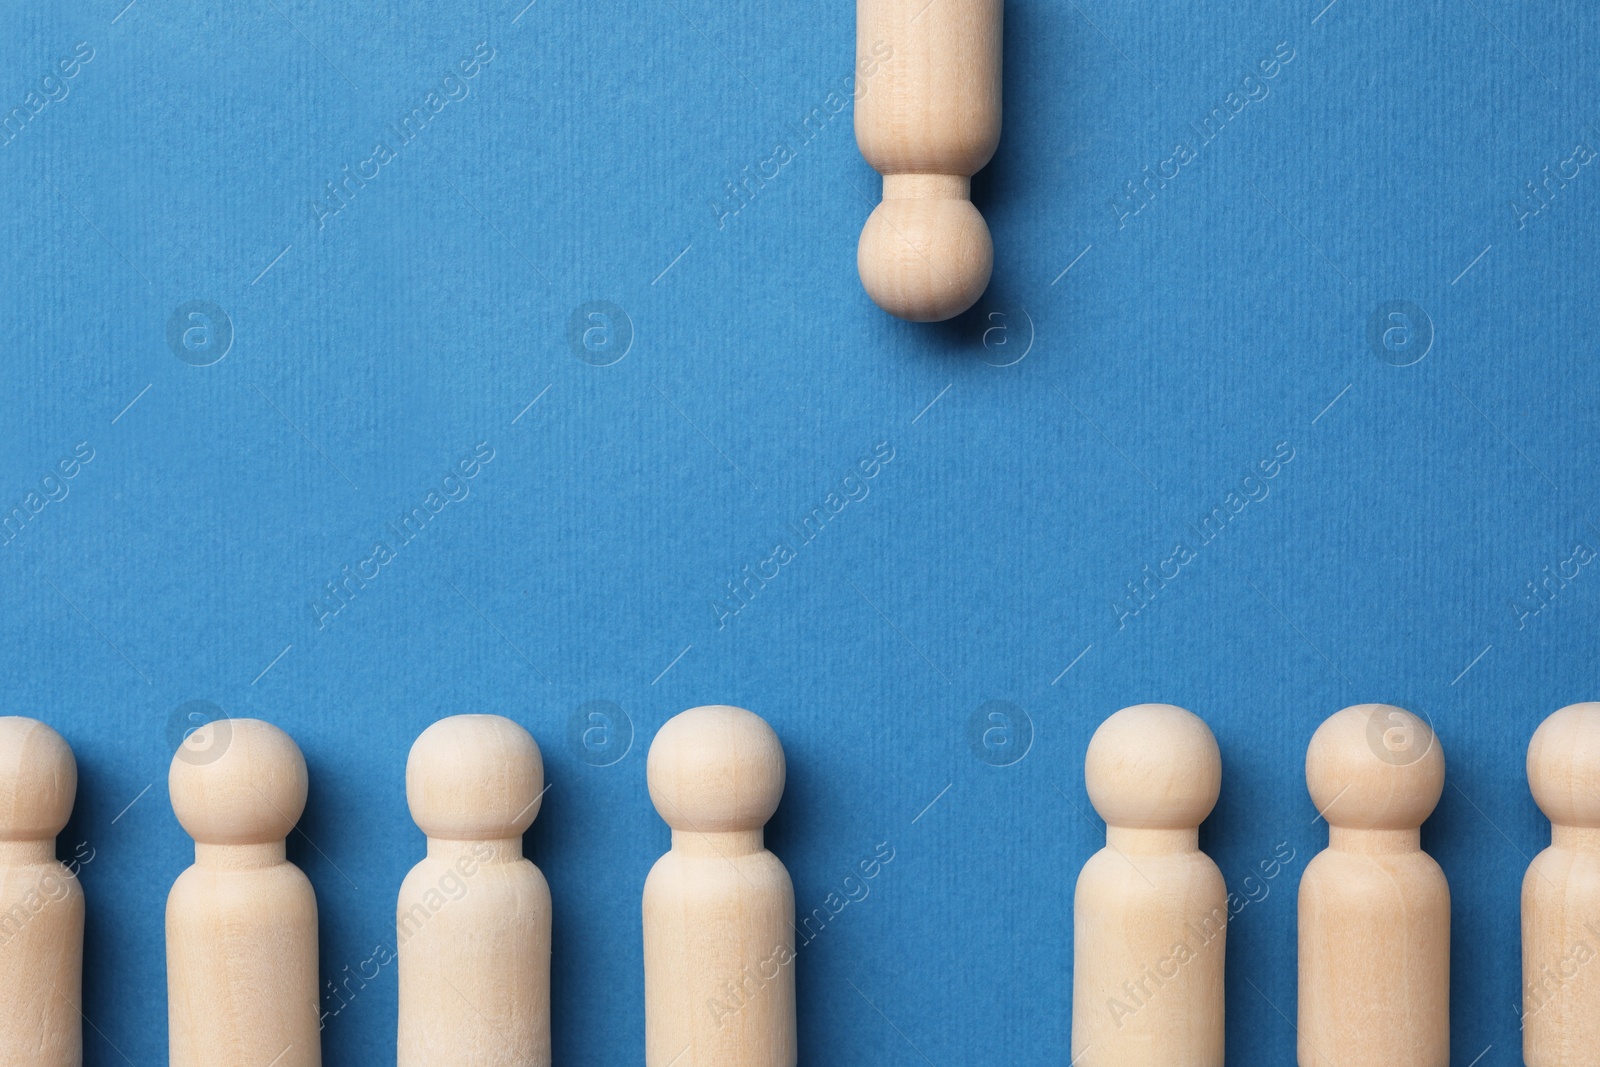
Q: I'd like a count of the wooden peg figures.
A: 8